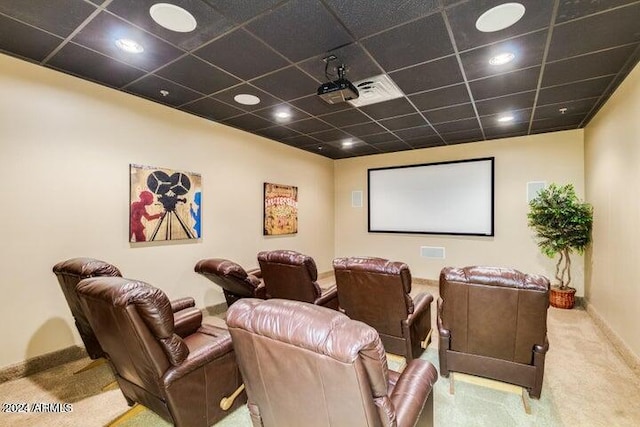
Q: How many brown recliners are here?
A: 7